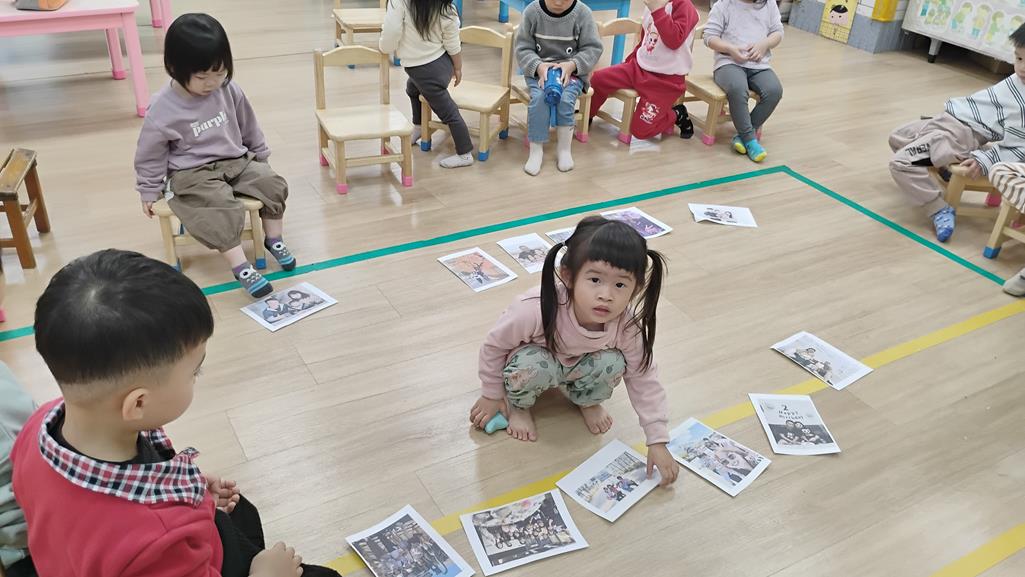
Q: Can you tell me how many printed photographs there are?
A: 12